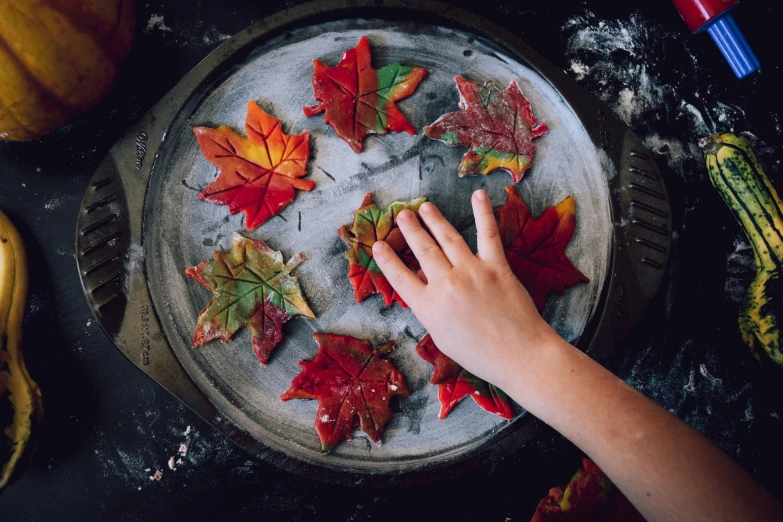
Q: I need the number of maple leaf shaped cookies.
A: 8